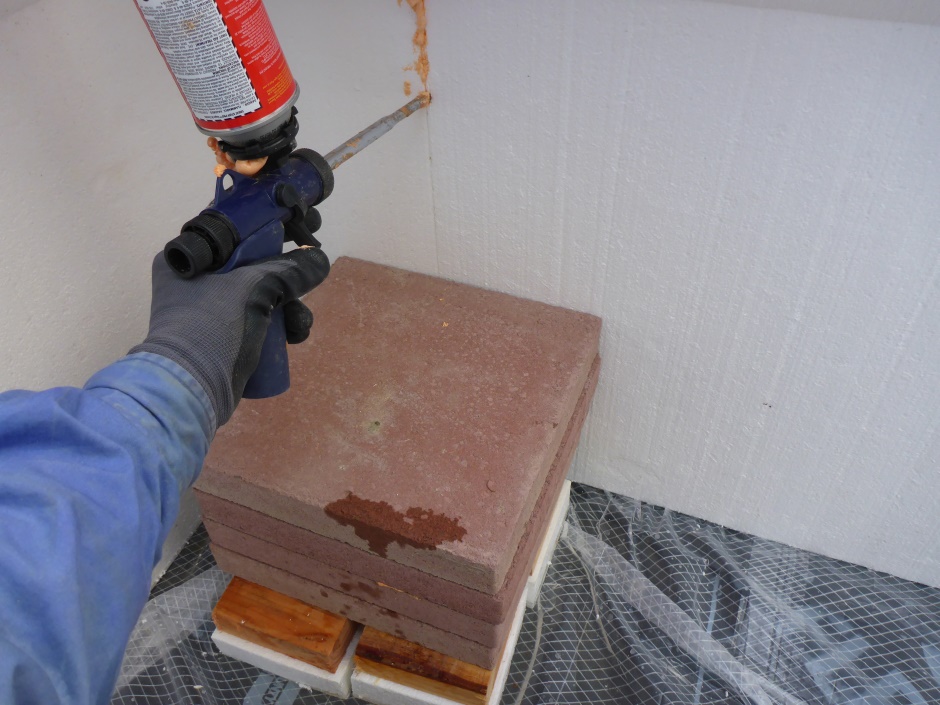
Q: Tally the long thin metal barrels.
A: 1